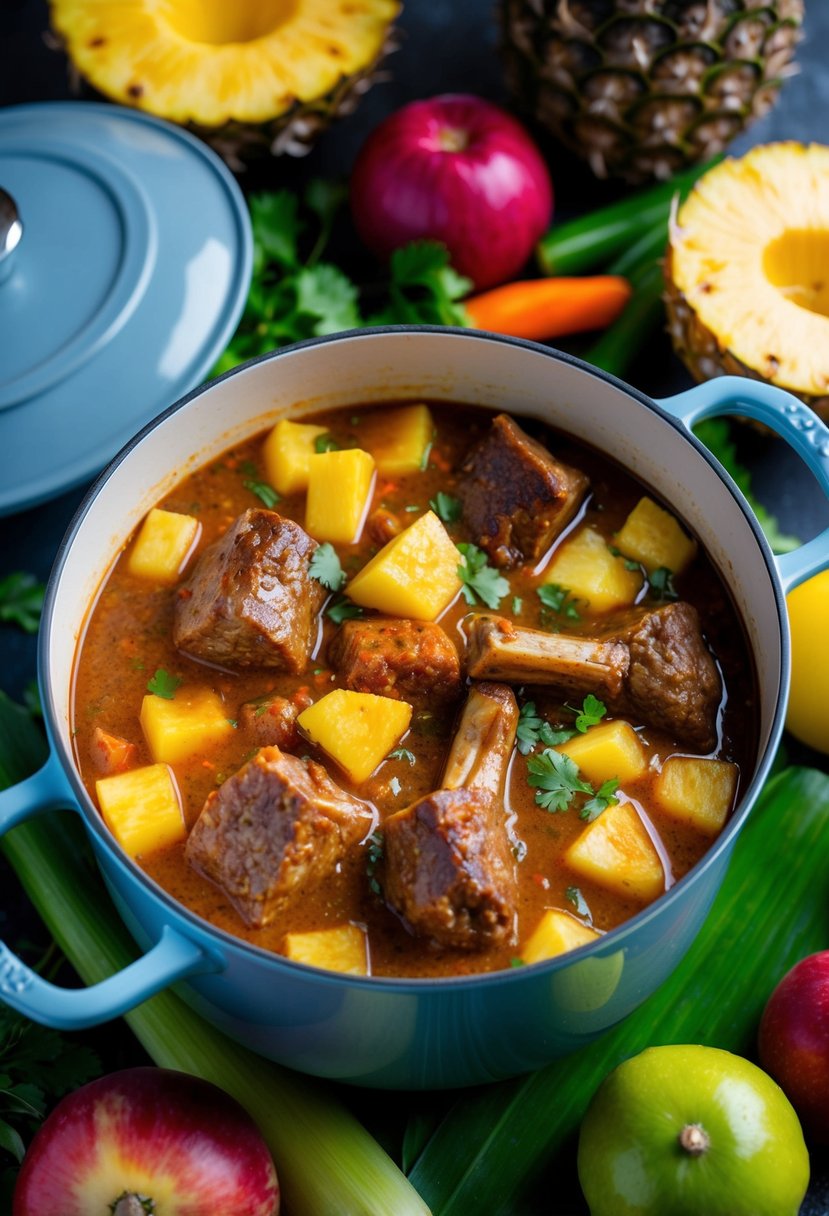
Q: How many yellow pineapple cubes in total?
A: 15